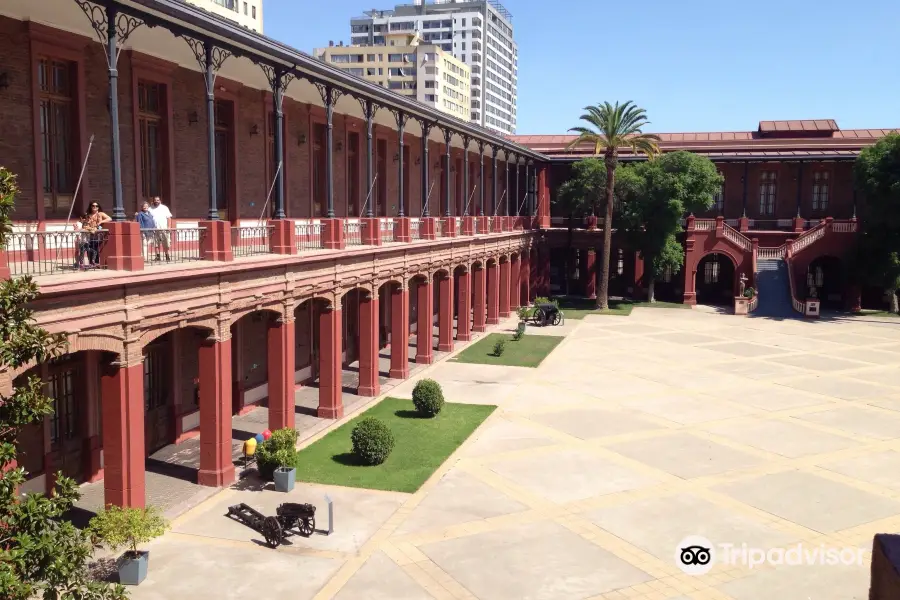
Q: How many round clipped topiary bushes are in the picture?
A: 2